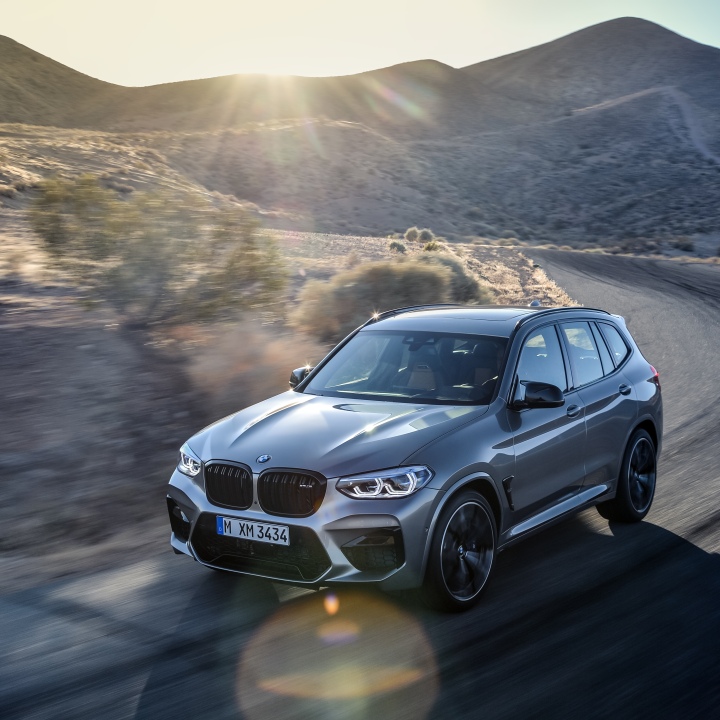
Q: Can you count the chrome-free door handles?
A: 2